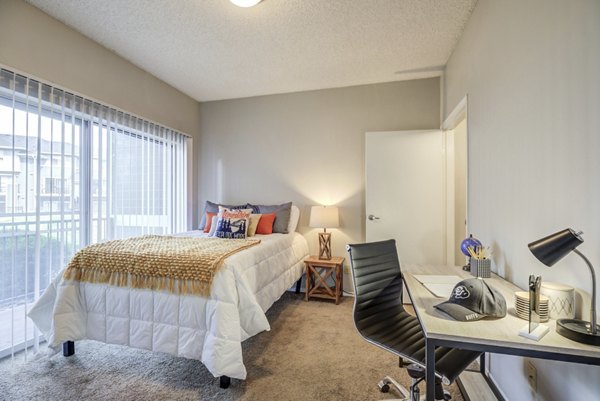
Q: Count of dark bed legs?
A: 3